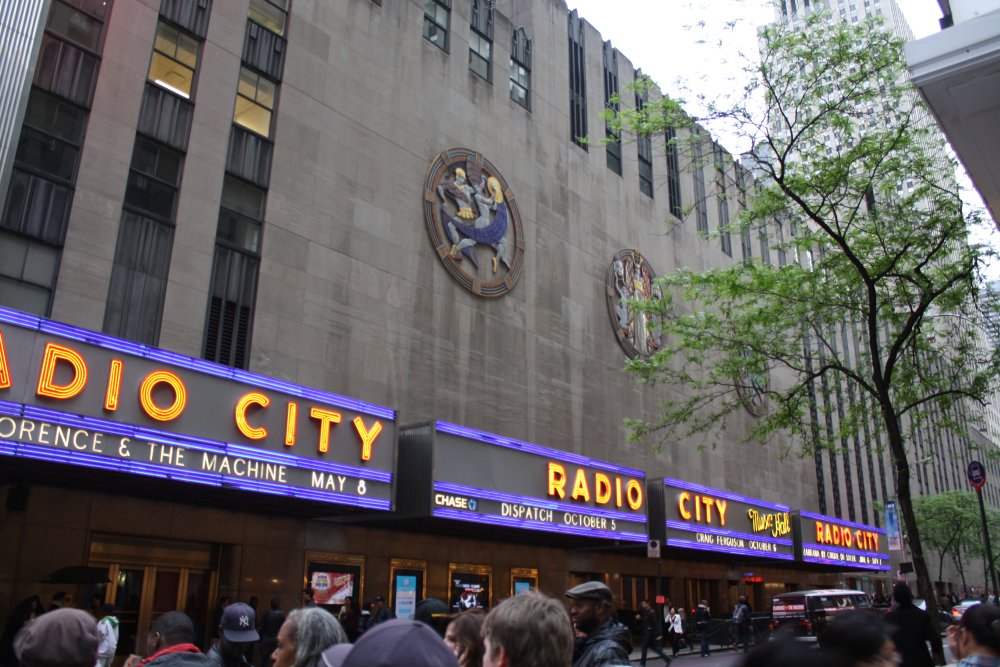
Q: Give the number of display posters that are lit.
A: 4